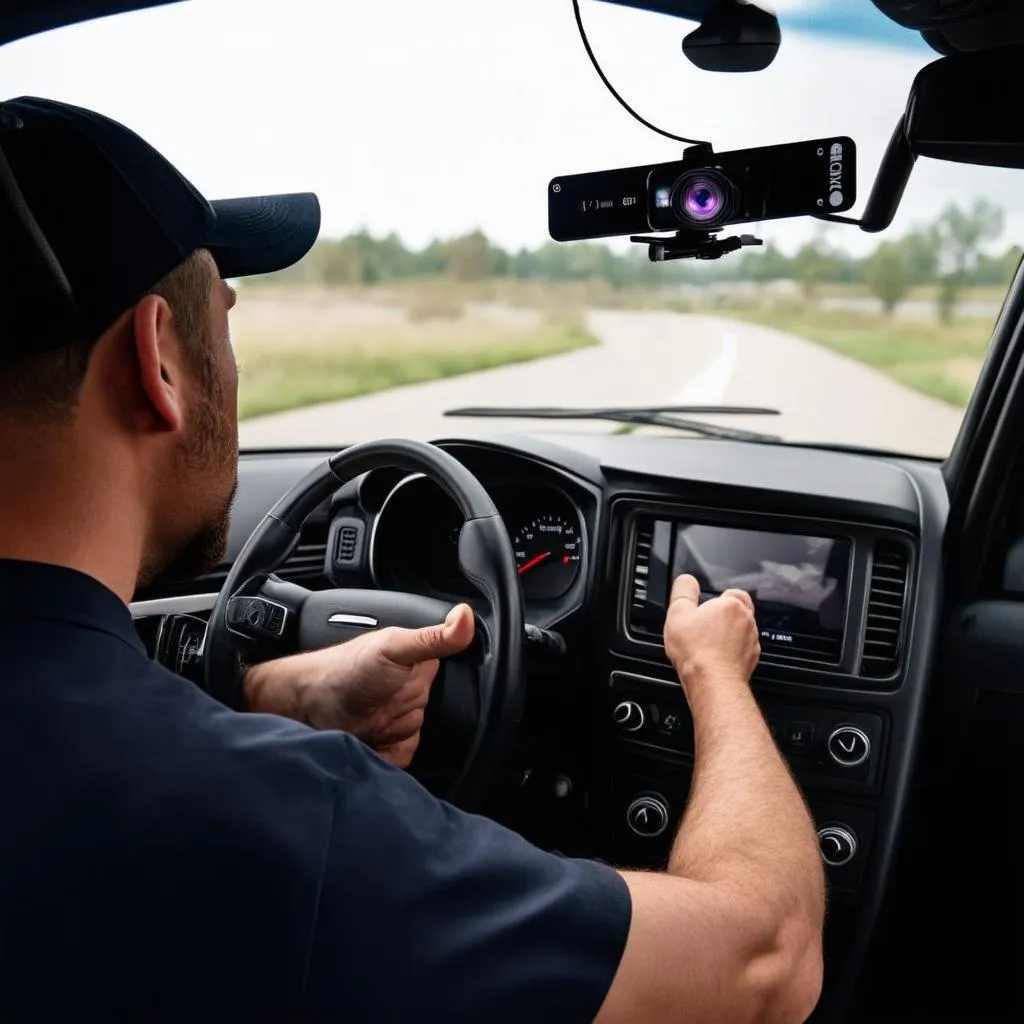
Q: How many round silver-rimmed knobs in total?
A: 4